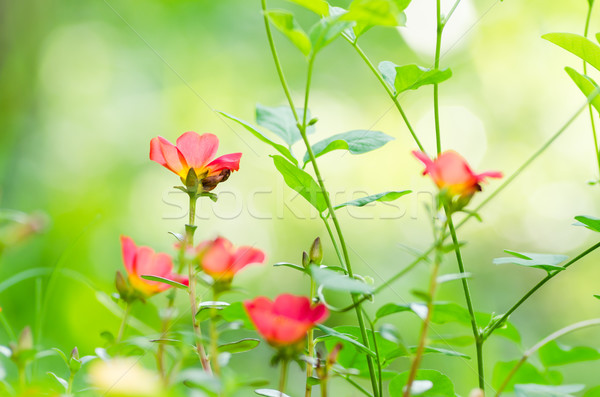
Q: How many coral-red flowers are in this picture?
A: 5